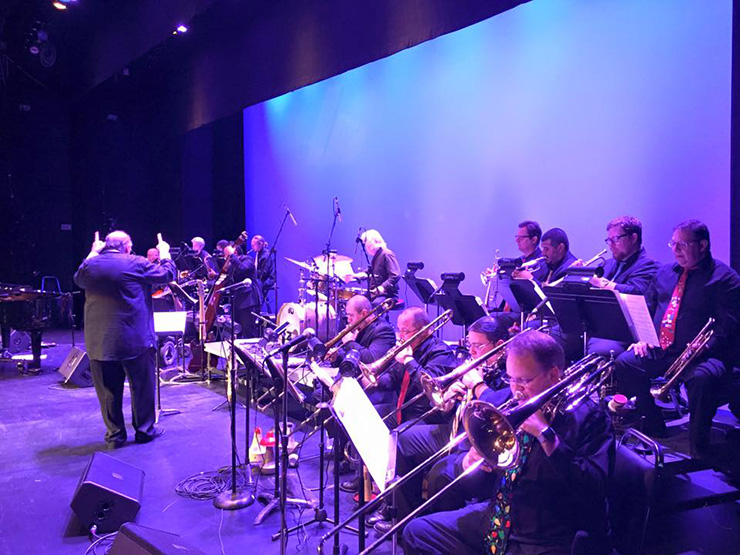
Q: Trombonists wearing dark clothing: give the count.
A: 4